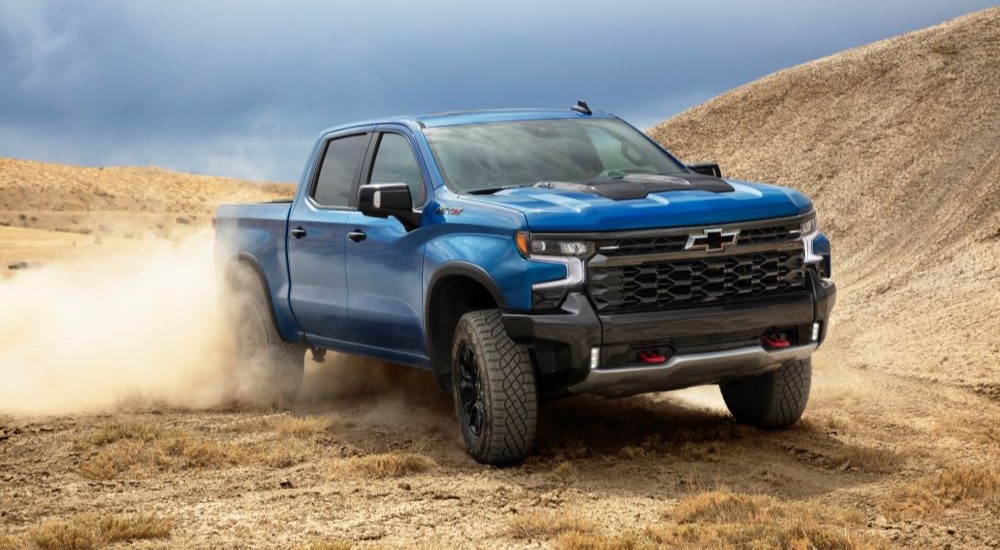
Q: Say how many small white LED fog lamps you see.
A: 2